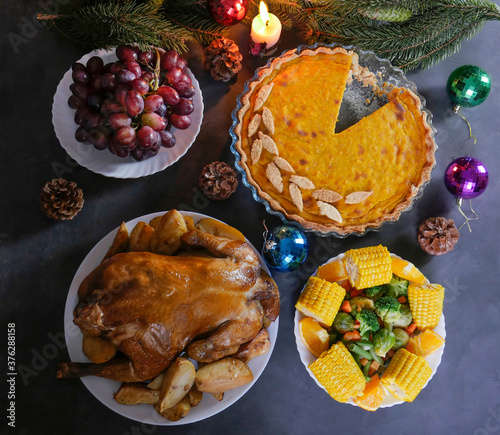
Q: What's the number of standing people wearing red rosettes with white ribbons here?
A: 0